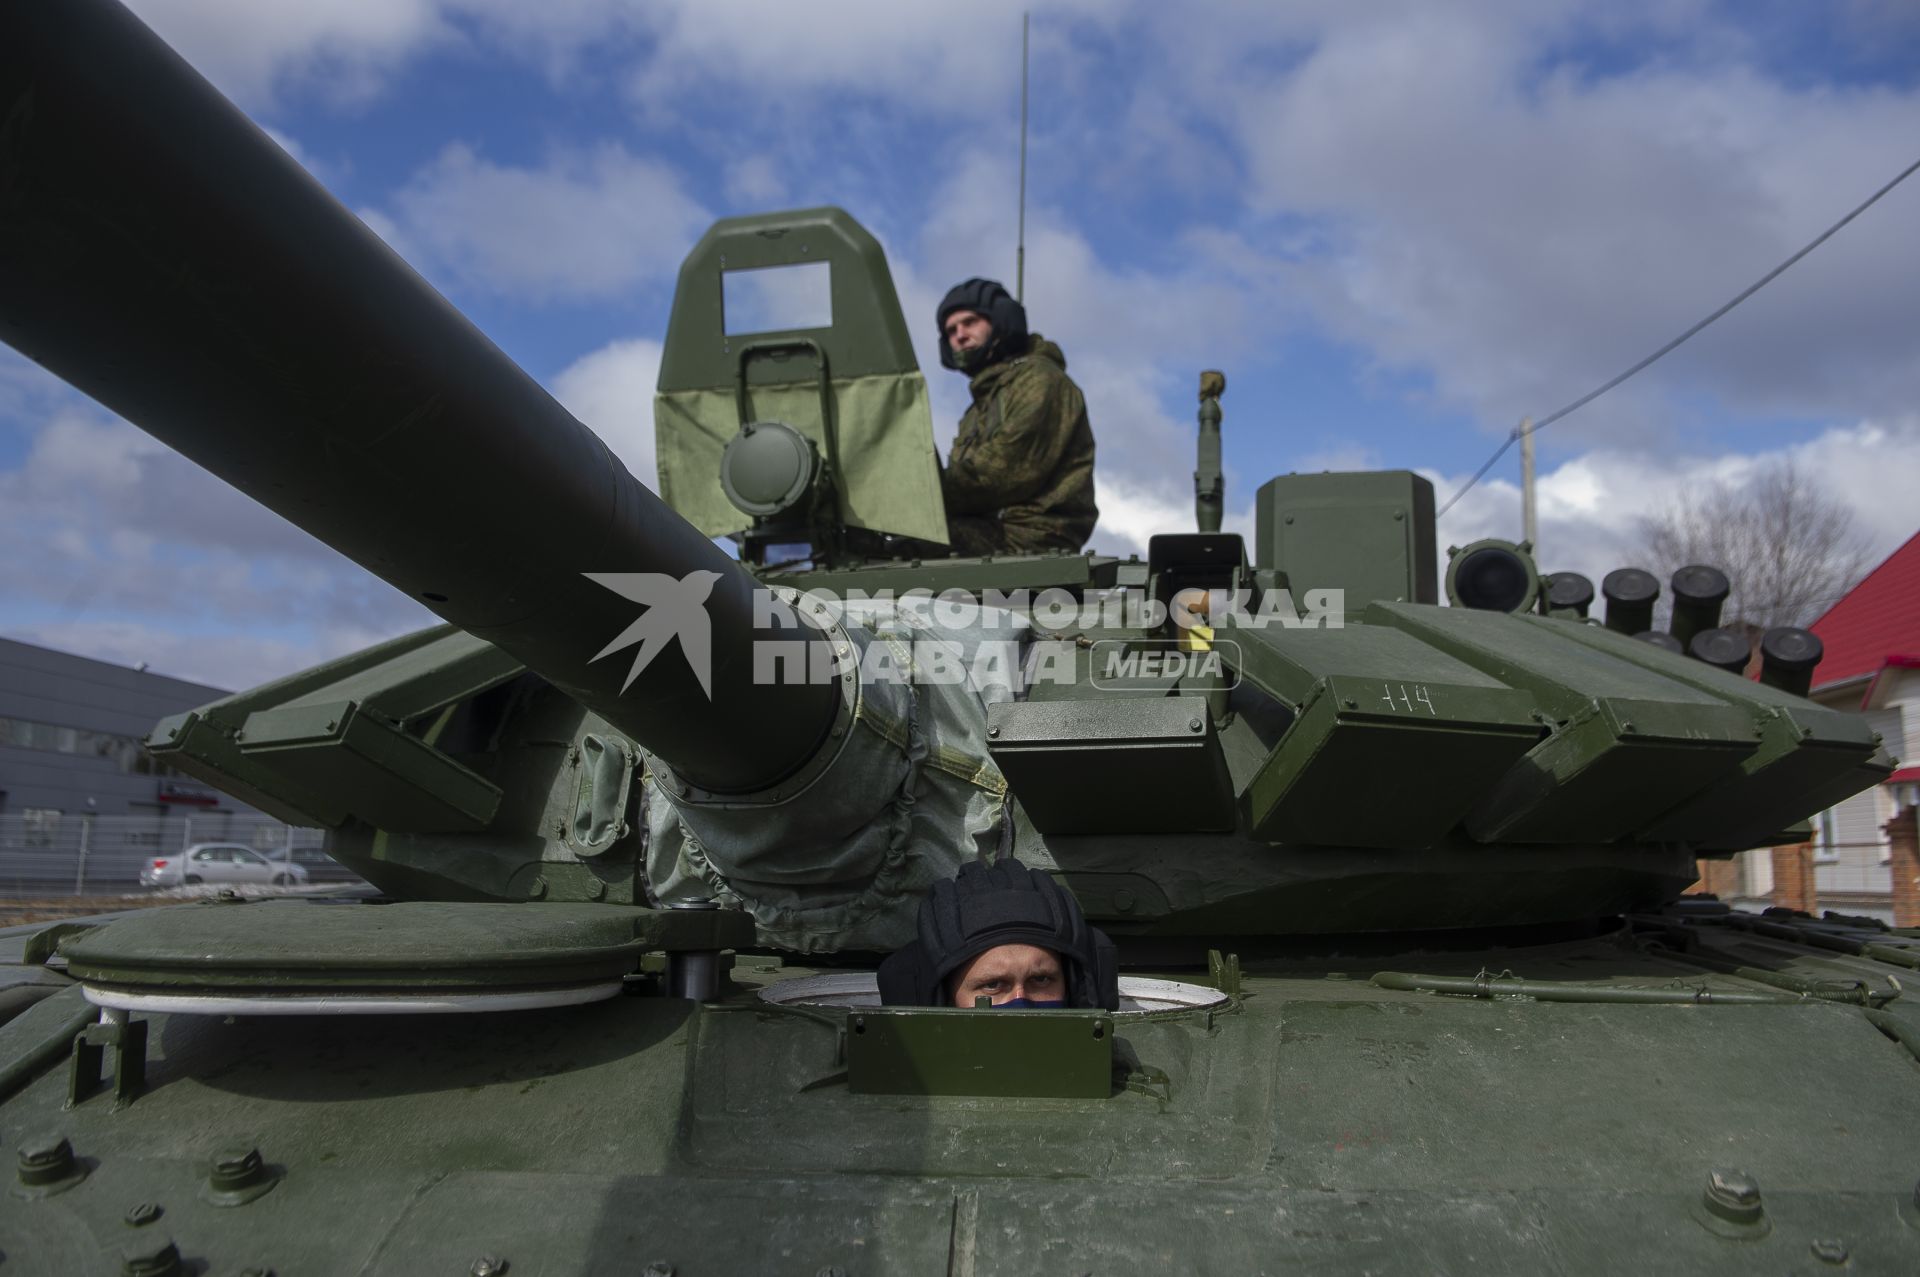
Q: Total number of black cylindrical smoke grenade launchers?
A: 6